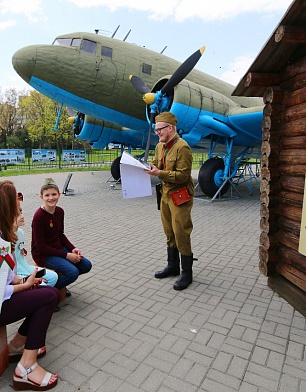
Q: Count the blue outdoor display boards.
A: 3